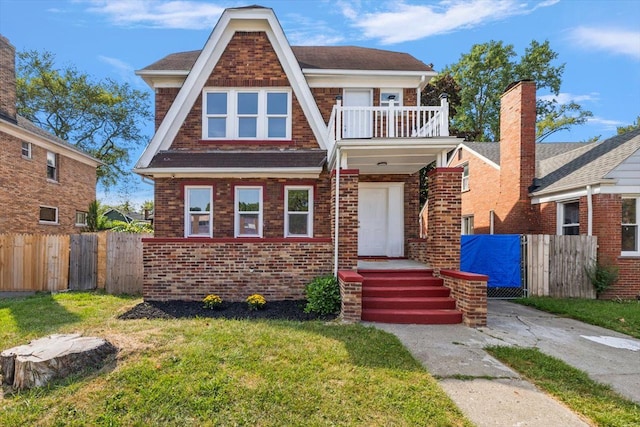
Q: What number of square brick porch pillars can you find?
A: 2